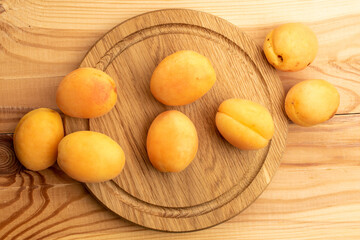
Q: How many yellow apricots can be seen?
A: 8